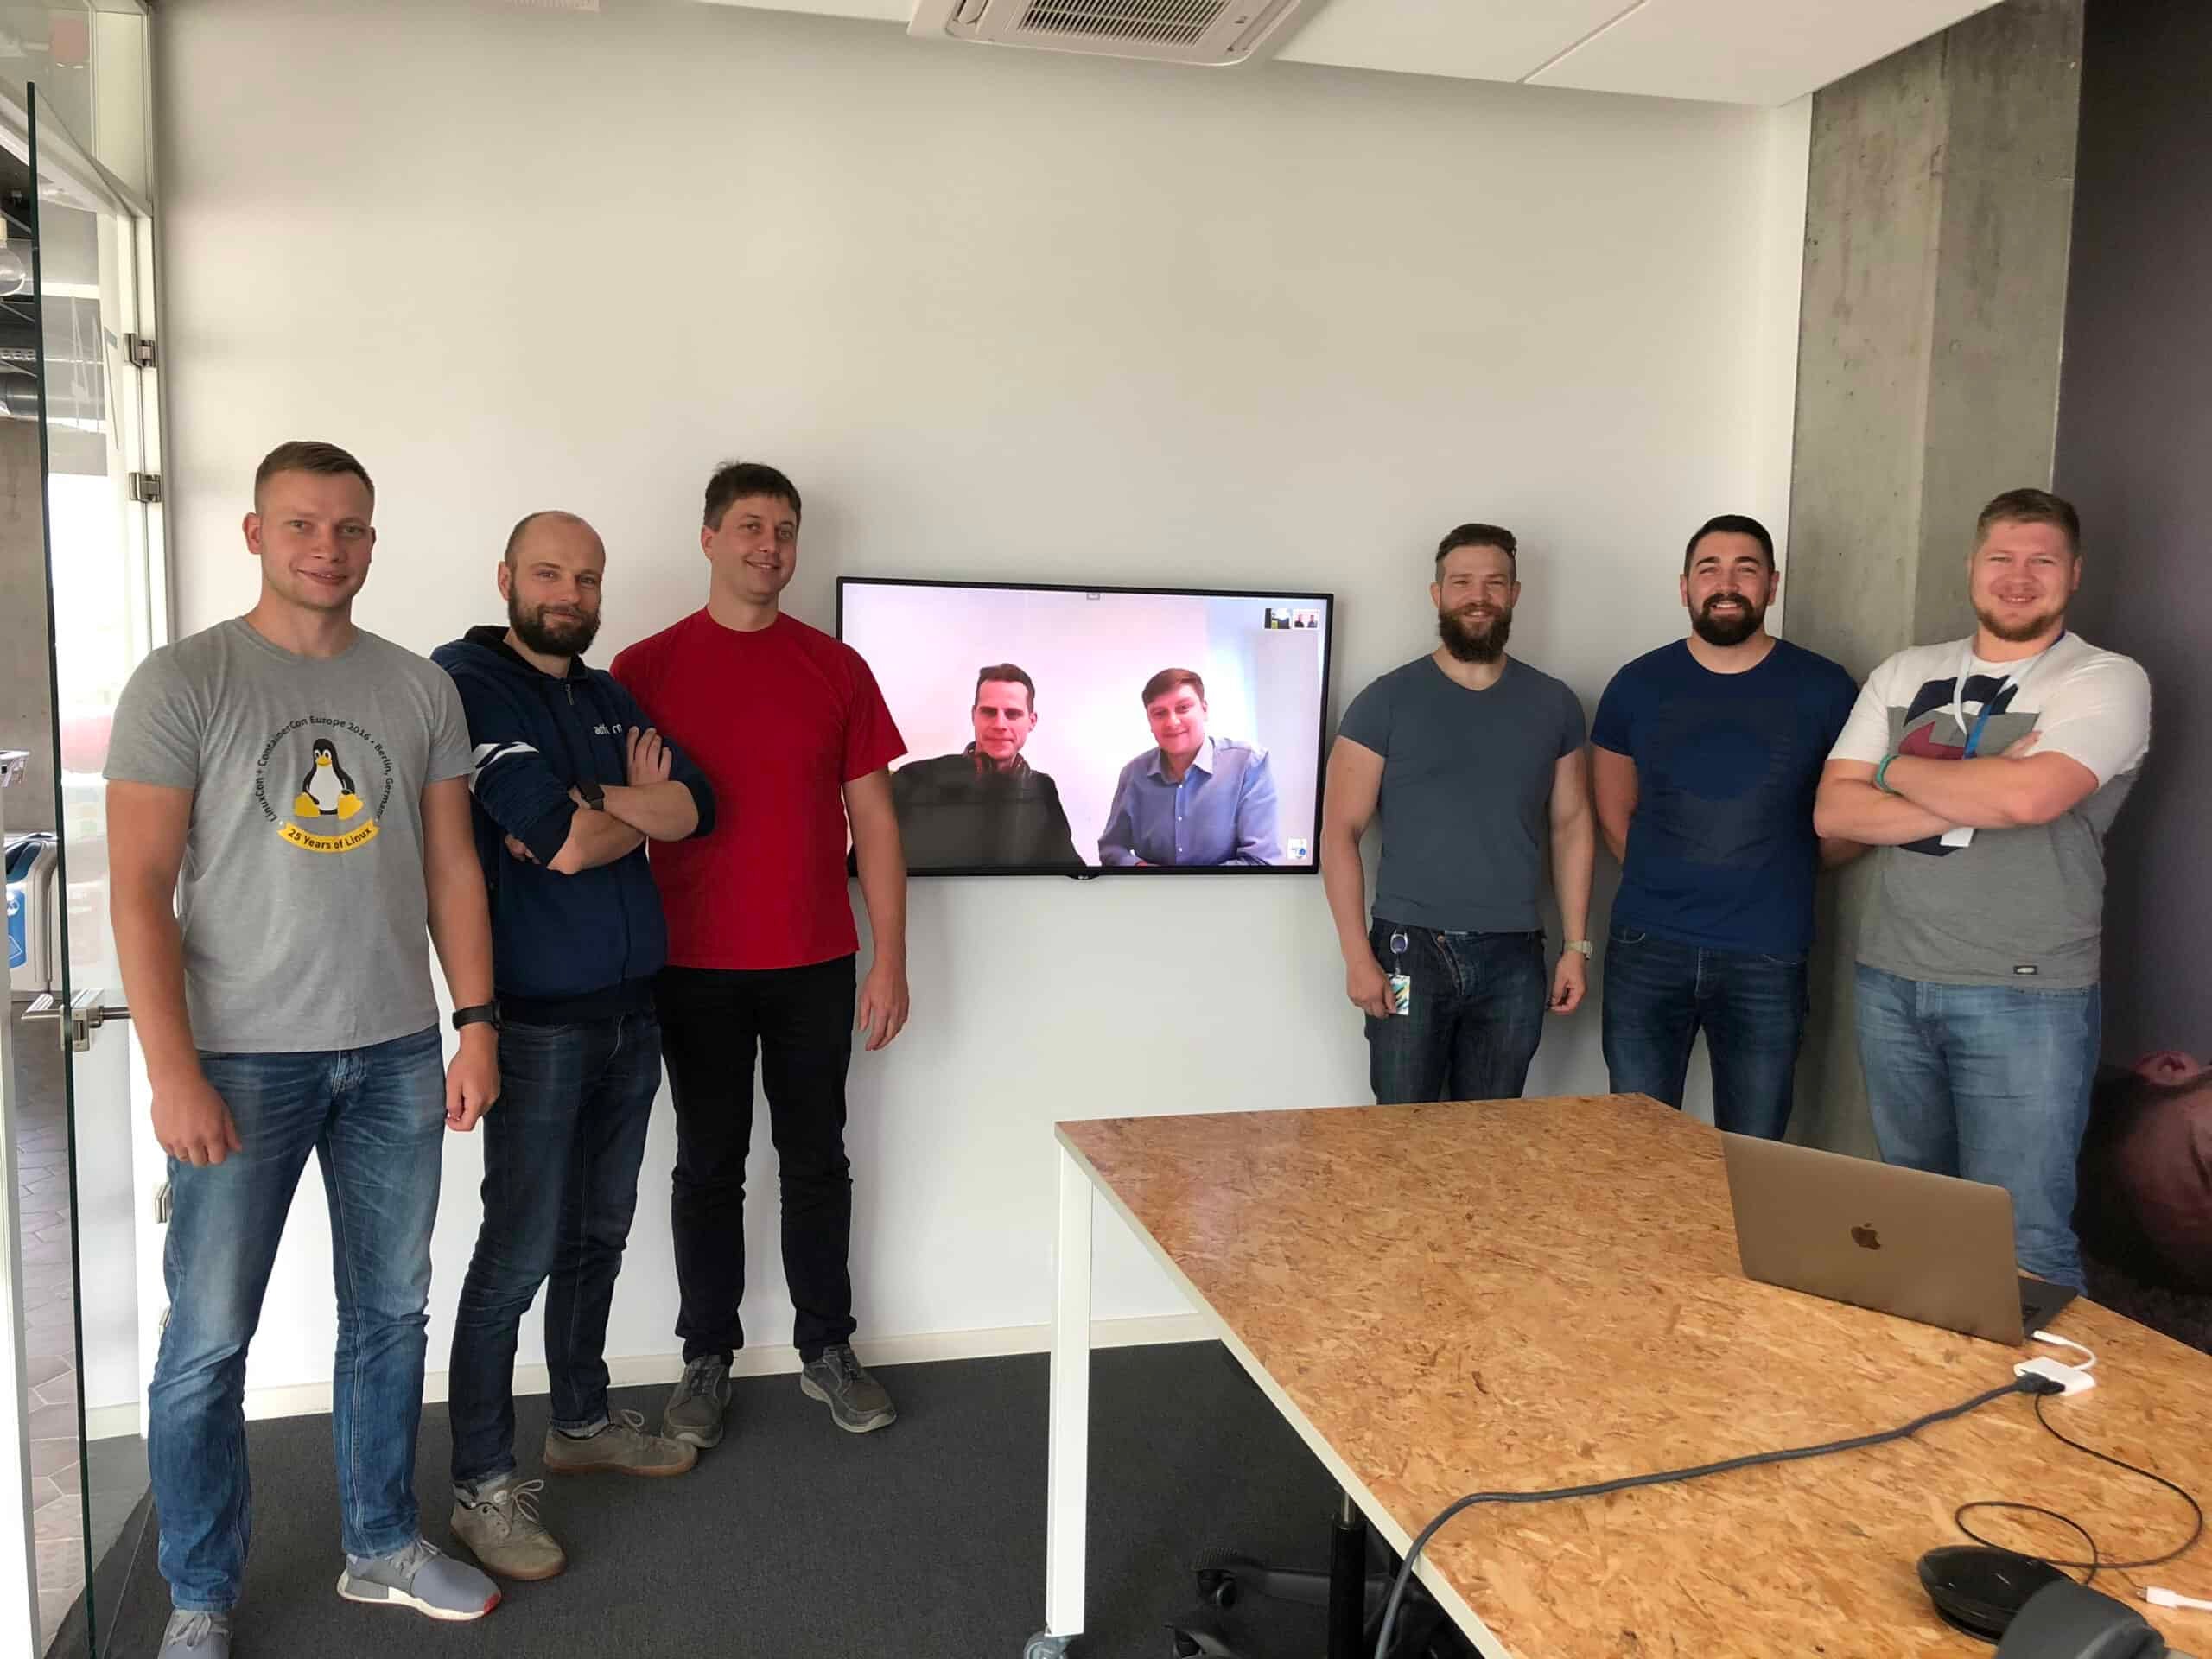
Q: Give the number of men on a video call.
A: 2